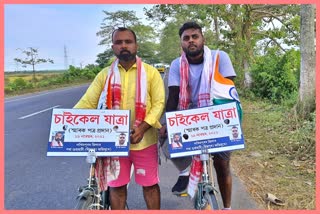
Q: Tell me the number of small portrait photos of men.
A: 4